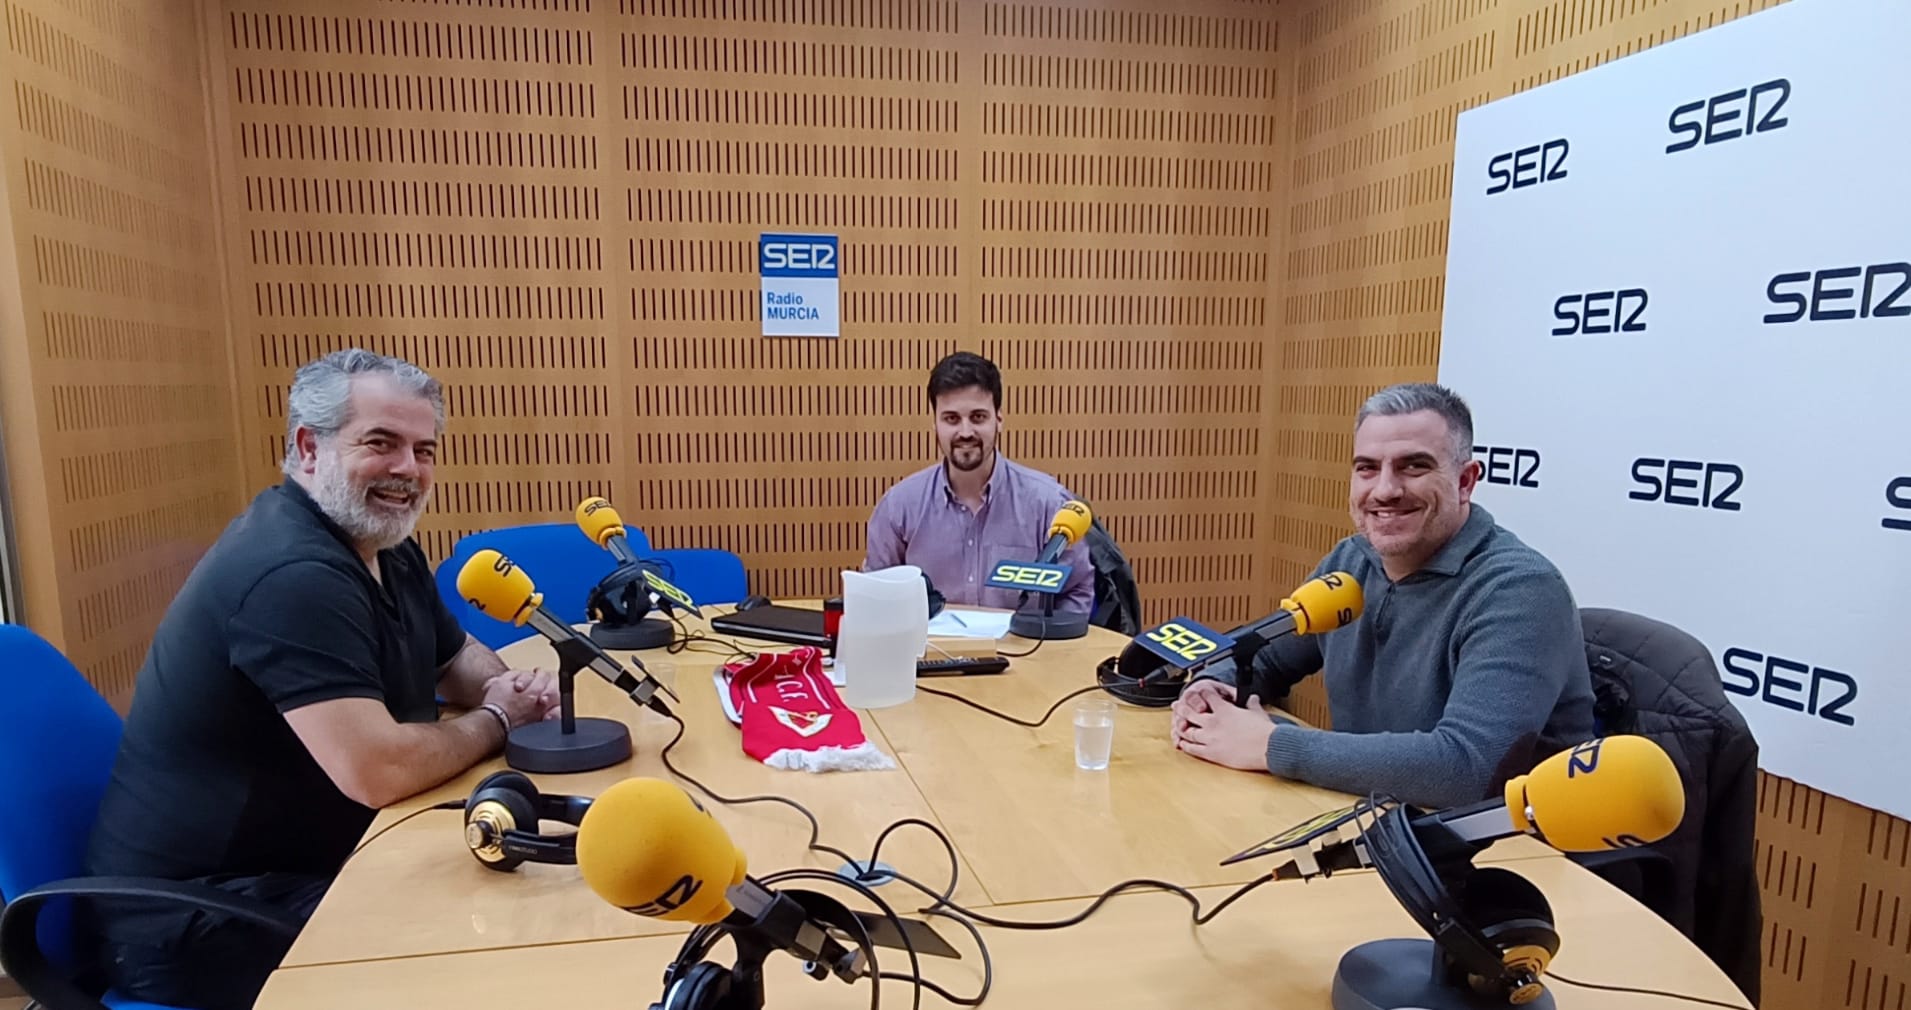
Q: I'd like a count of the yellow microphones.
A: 6